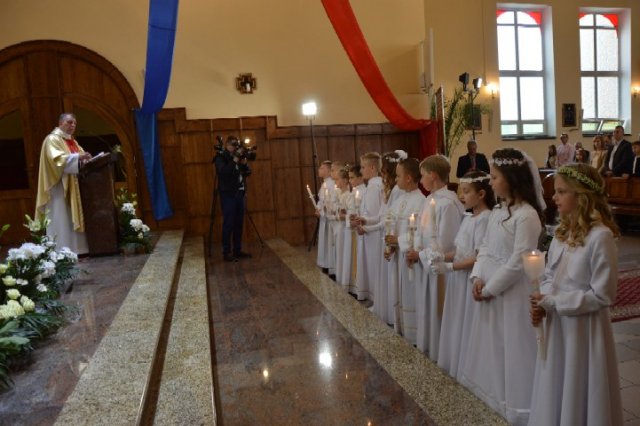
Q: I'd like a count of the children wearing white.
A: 11